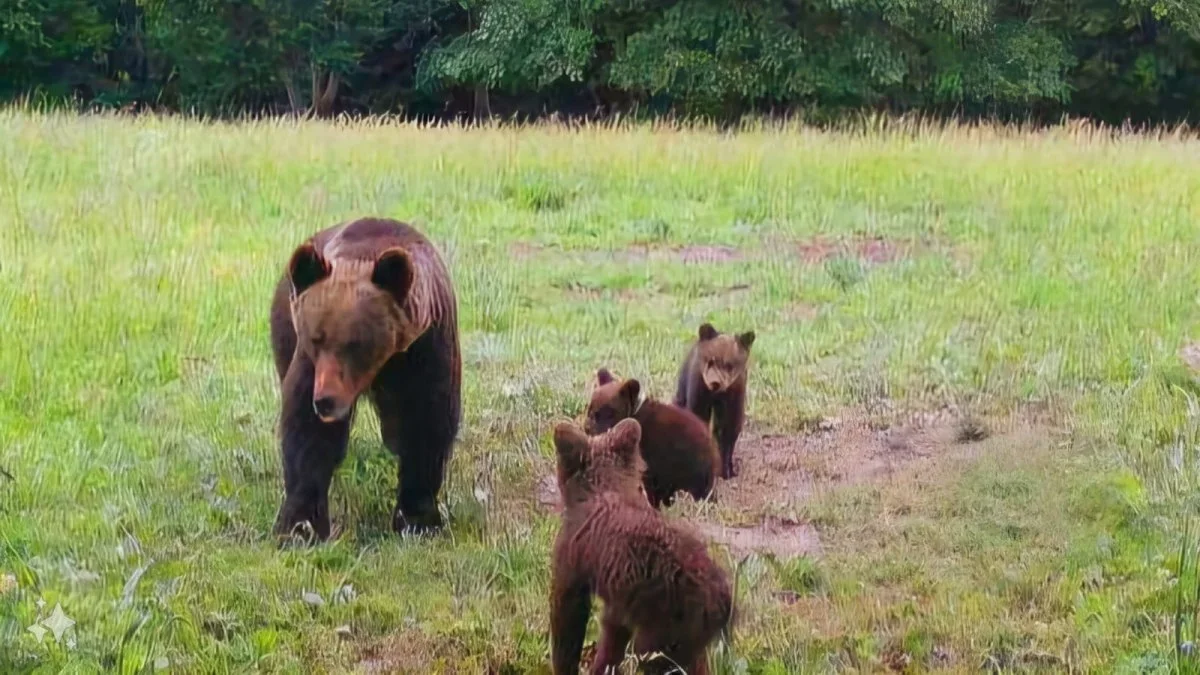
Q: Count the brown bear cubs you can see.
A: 3